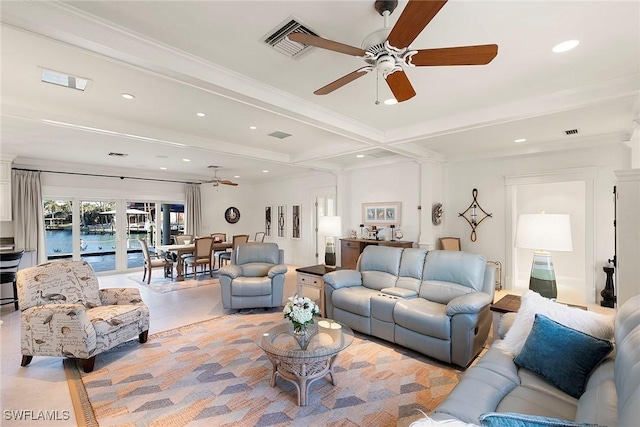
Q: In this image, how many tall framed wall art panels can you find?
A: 3